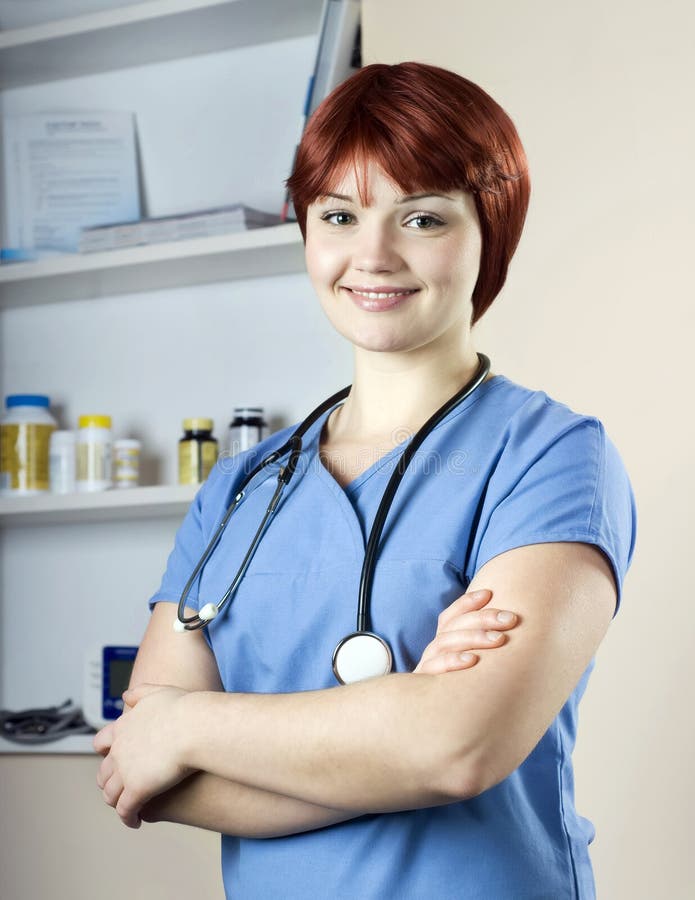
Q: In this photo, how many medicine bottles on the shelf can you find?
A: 6